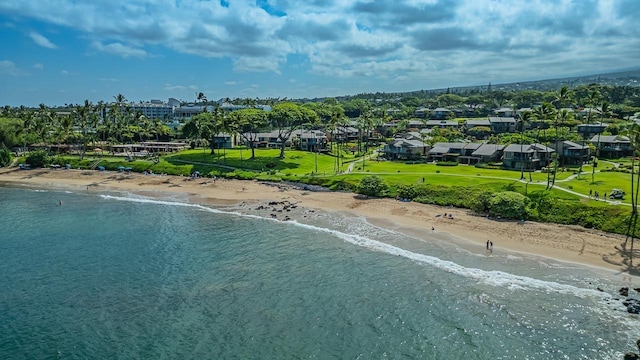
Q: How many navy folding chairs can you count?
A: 0